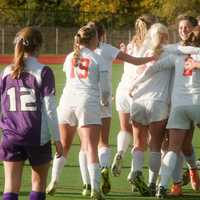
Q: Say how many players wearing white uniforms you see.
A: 6